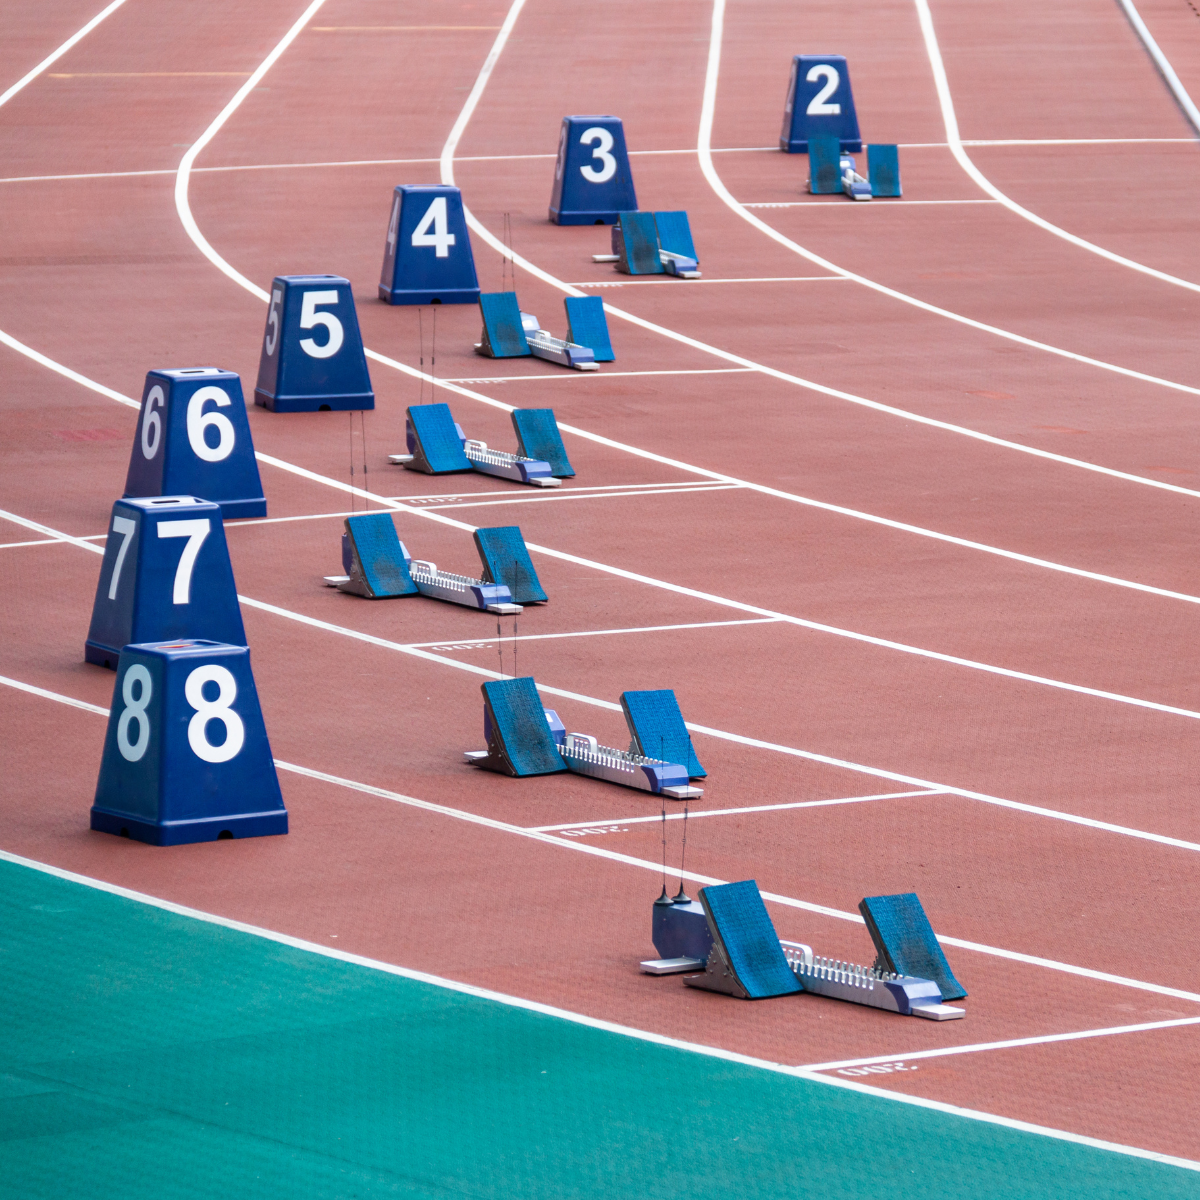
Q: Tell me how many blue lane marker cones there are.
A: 7